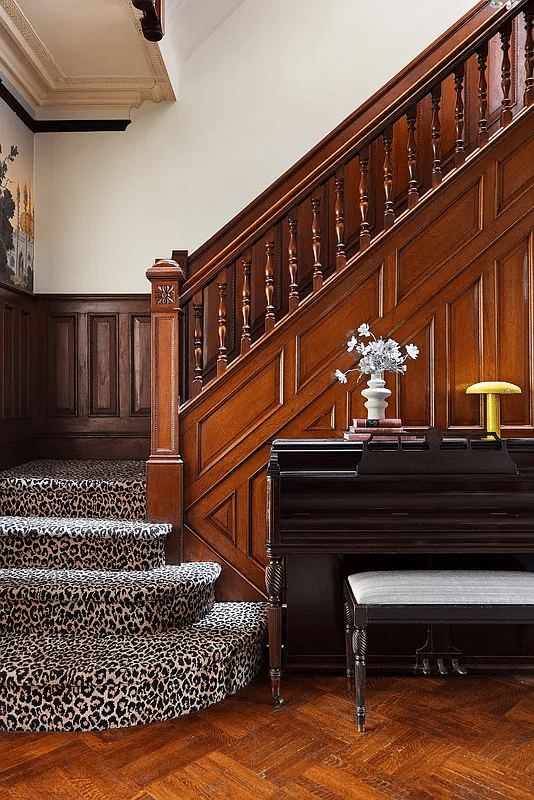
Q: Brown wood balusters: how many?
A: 15